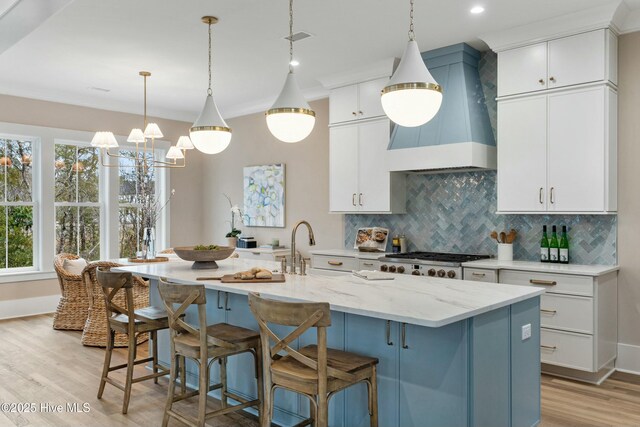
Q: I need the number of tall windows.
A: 3